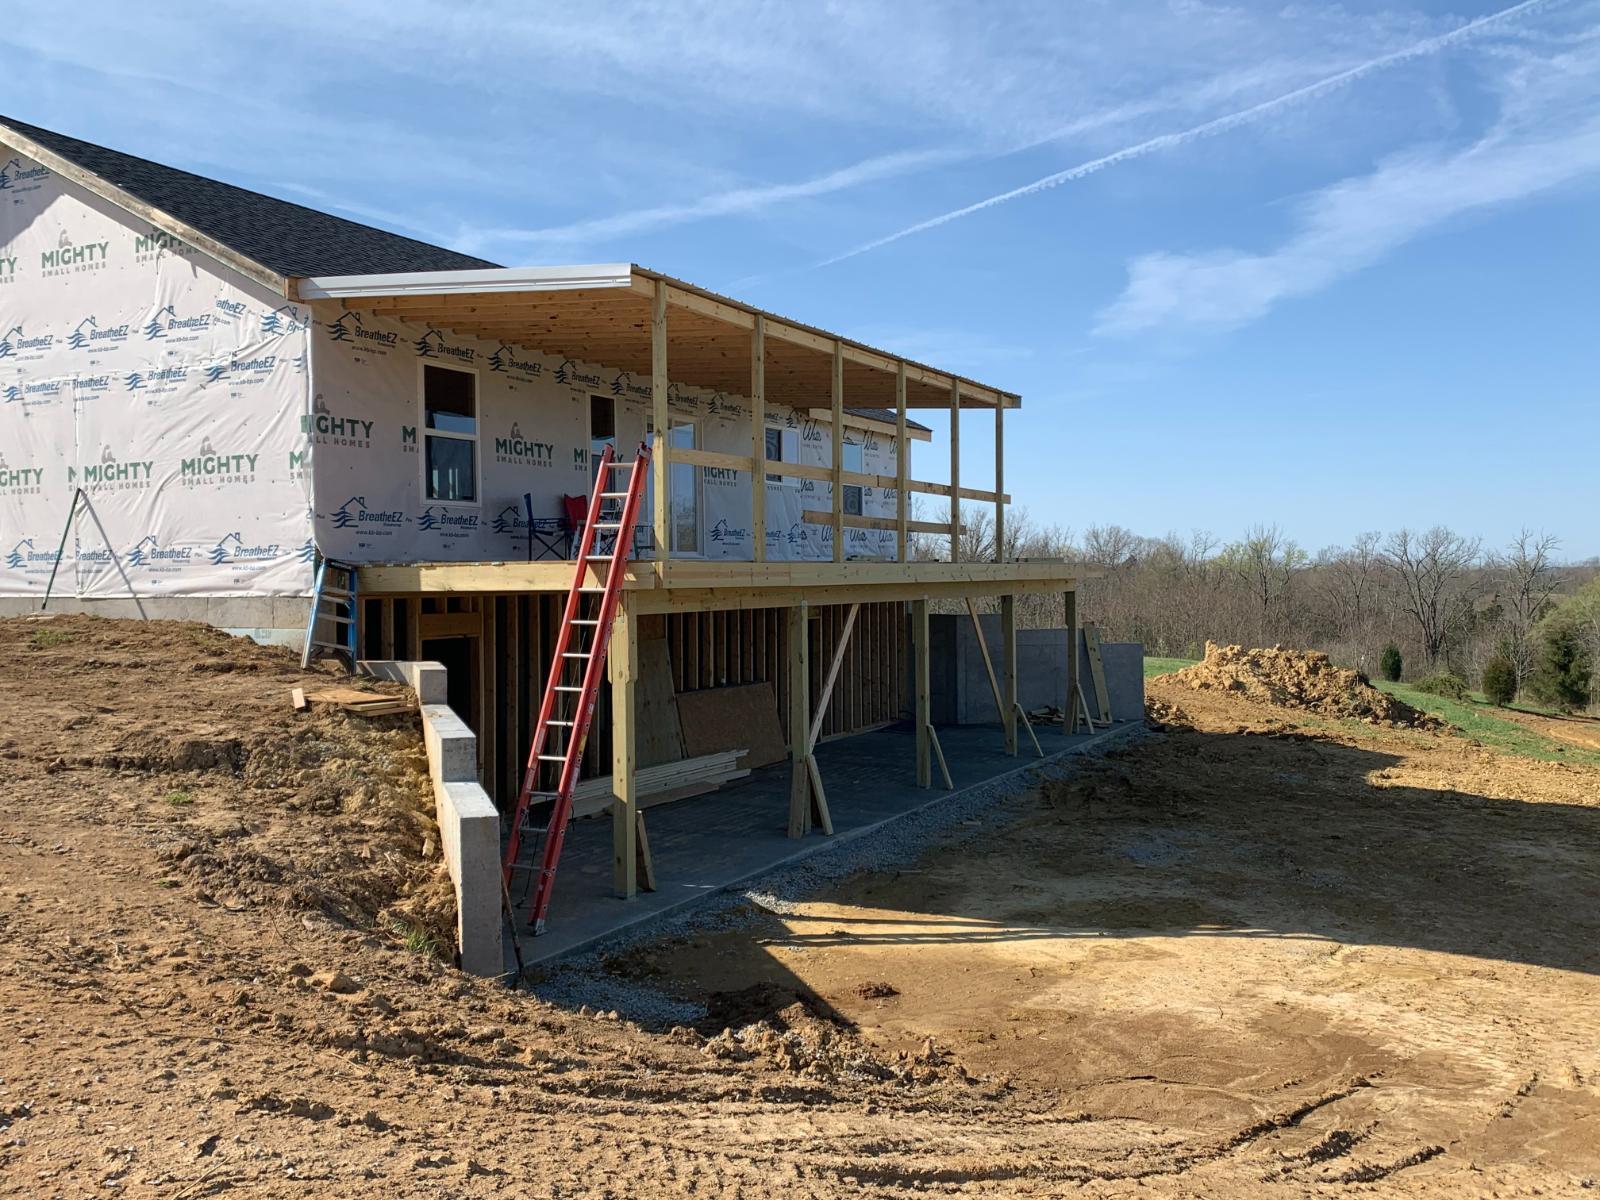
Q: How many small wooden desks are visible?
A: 0